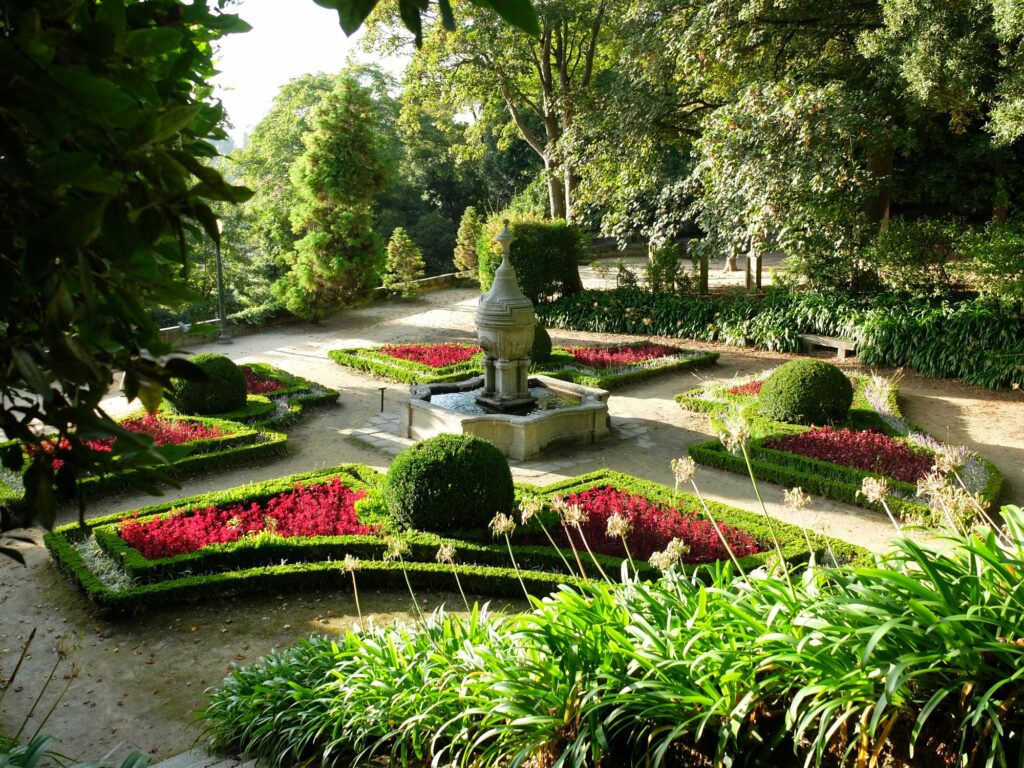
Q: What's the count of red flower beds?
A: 8